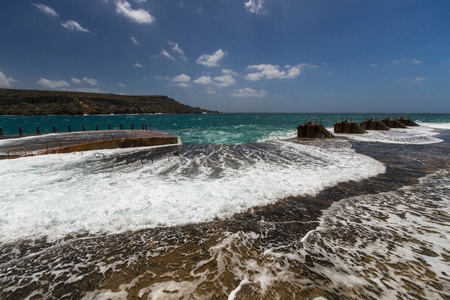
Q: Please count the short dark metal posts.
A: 12